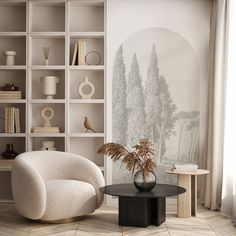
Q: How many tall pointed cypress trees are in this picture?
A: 3